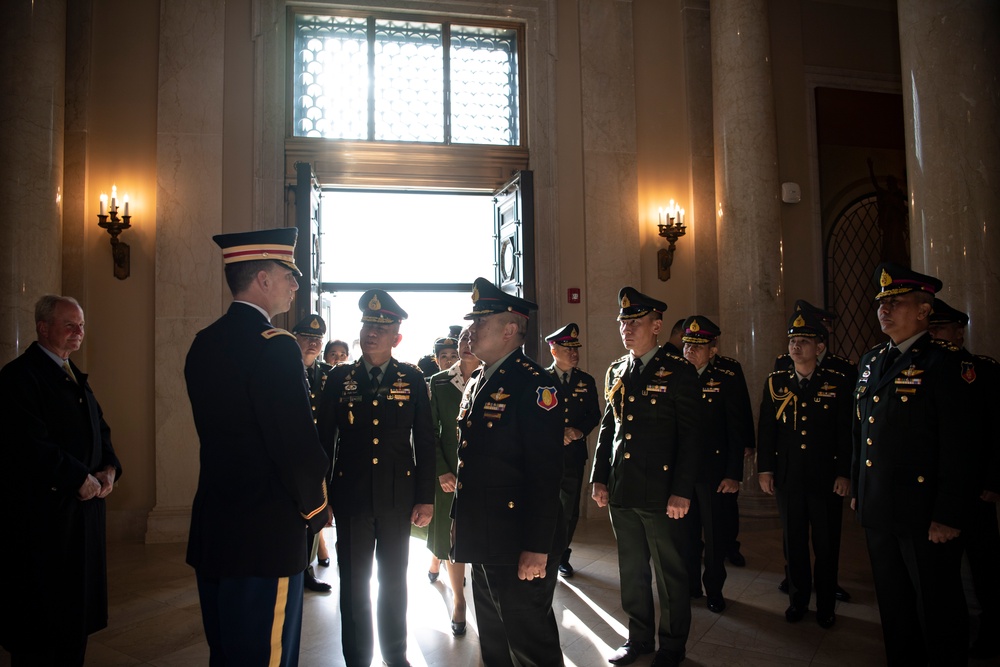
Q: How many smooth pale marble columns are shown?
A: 3